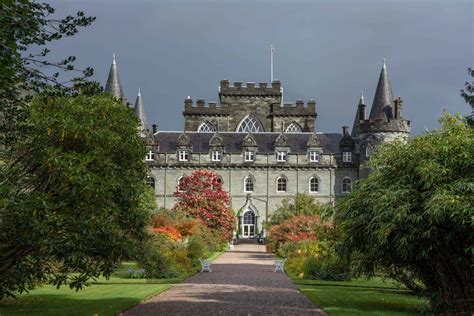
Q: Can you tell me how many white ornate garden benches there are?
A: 2